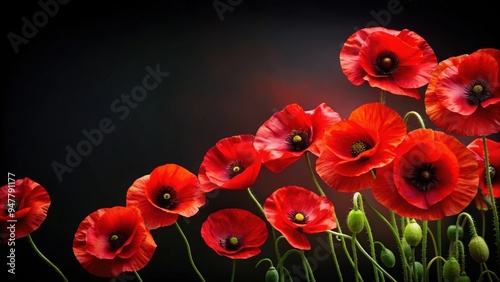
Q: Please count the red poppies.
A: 12